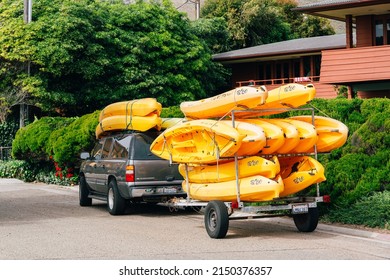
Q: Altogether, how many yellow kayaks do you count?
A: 13